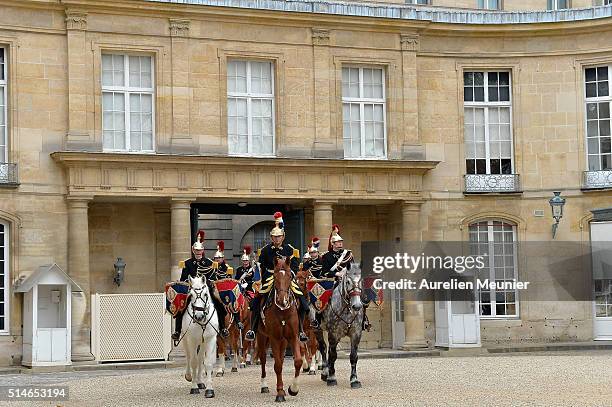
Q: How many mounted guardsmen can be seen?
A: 7